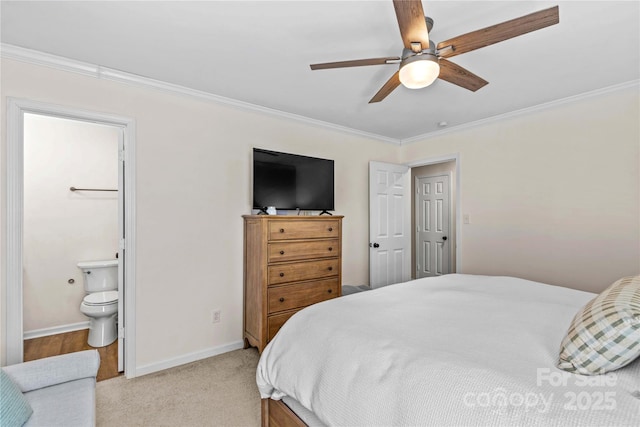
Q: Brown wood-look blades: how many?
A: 5